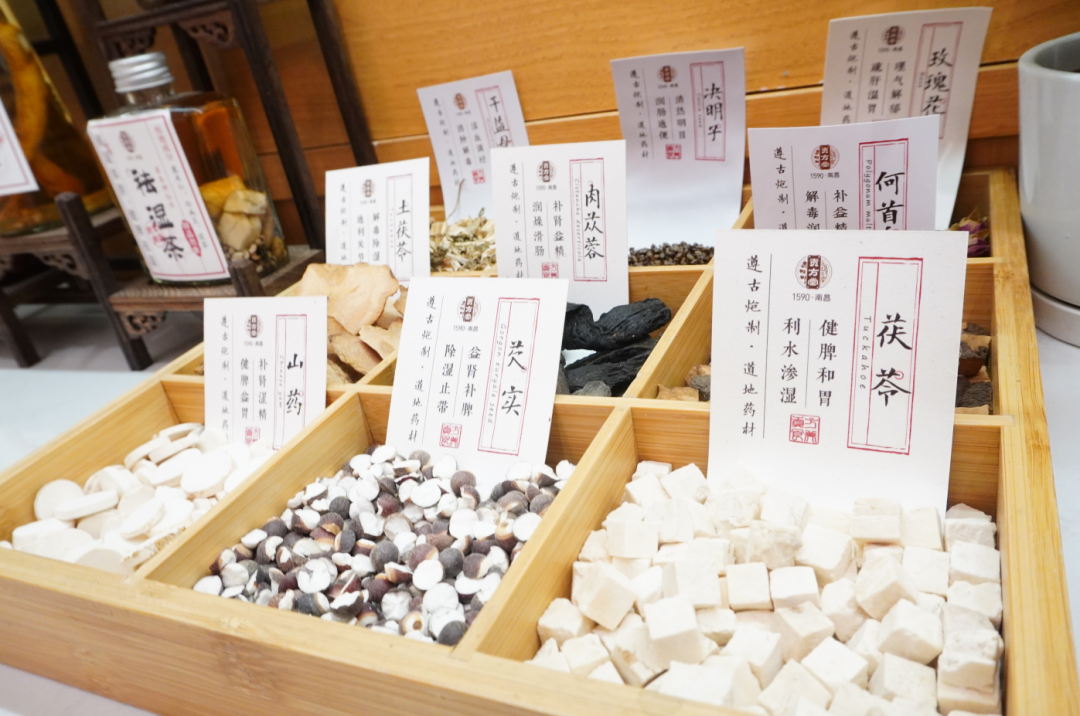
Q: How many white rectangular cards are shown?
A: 9